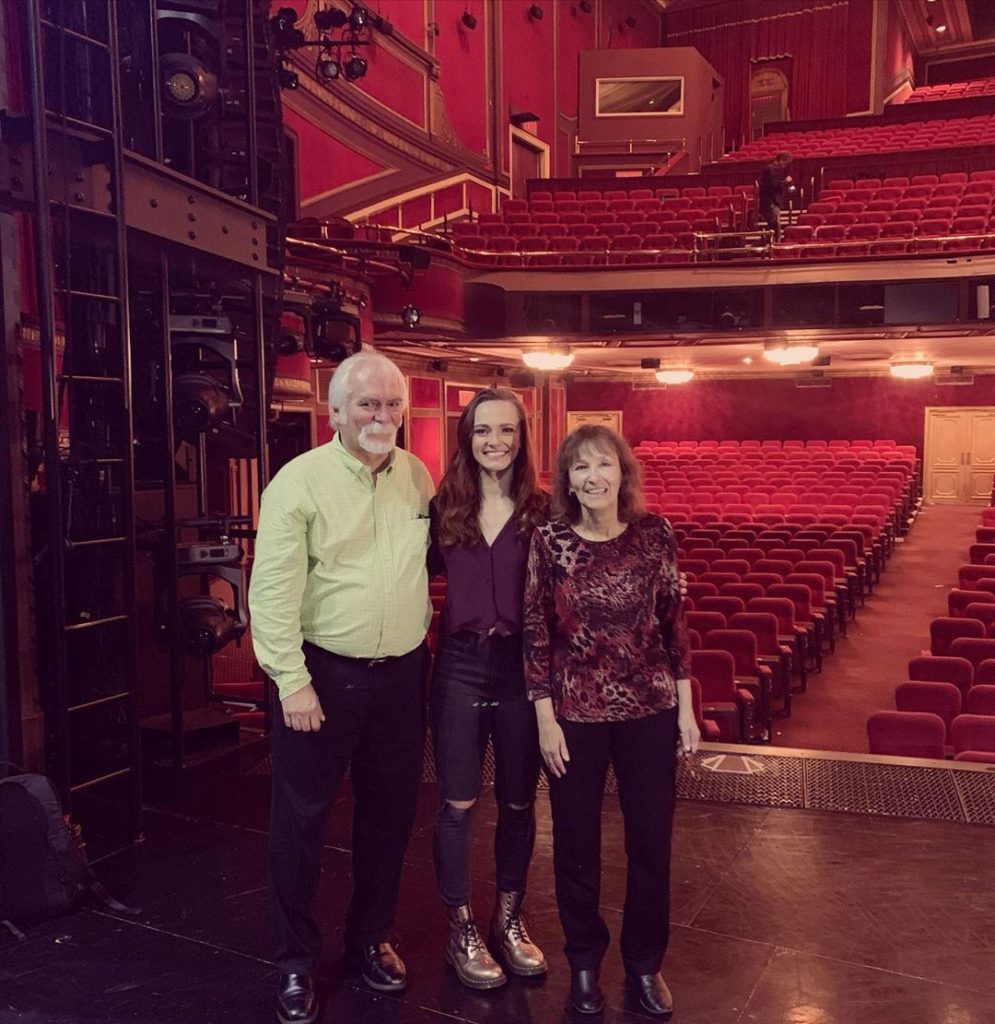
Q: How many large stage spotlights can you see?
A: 3